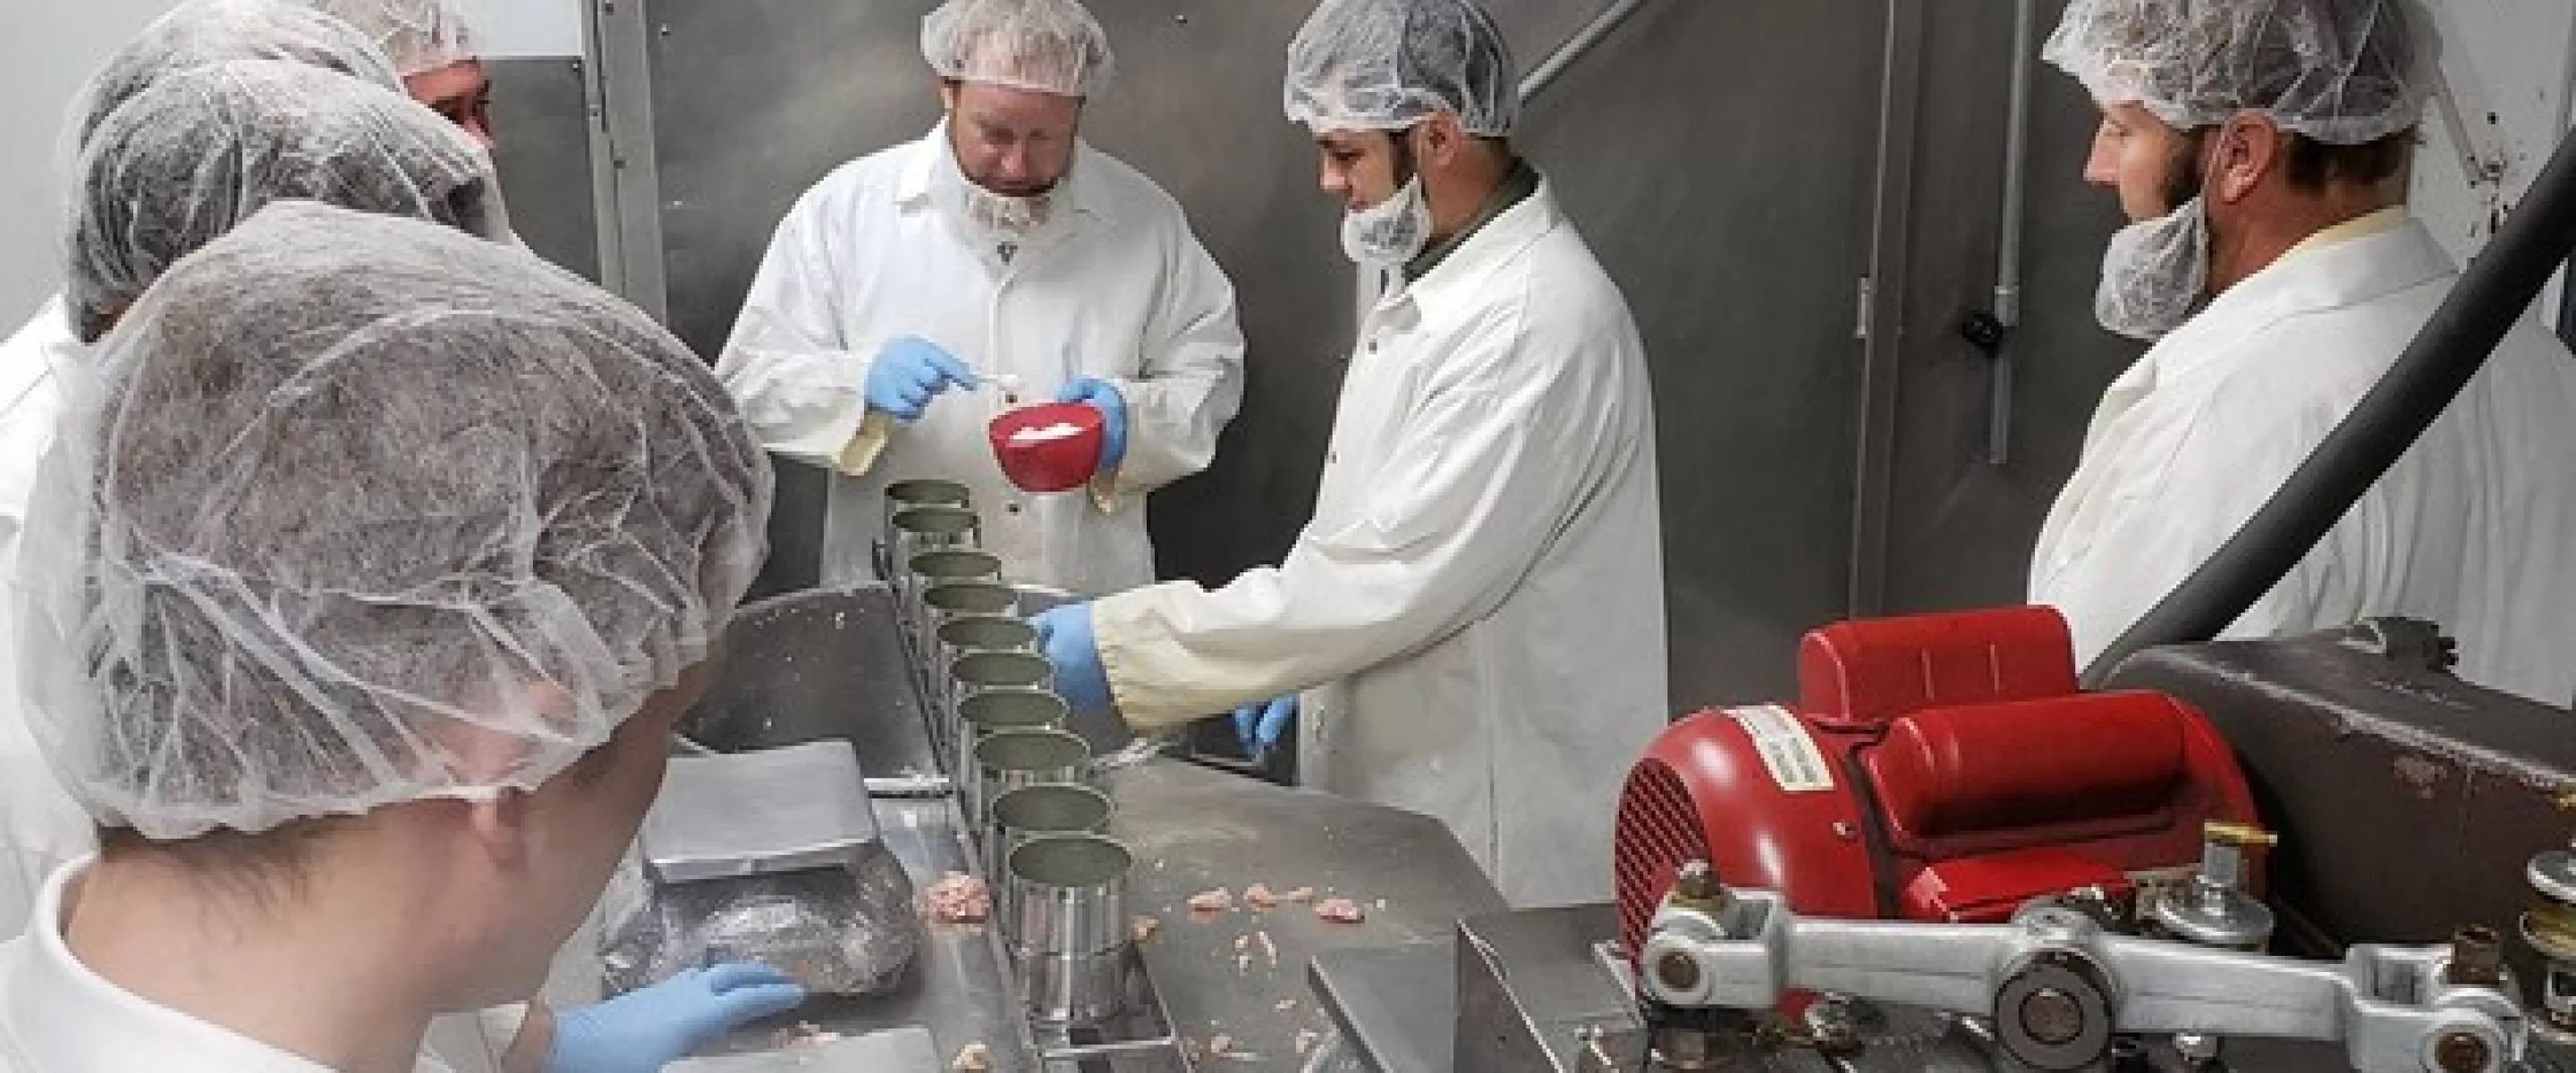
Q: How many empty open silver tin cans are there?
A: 10